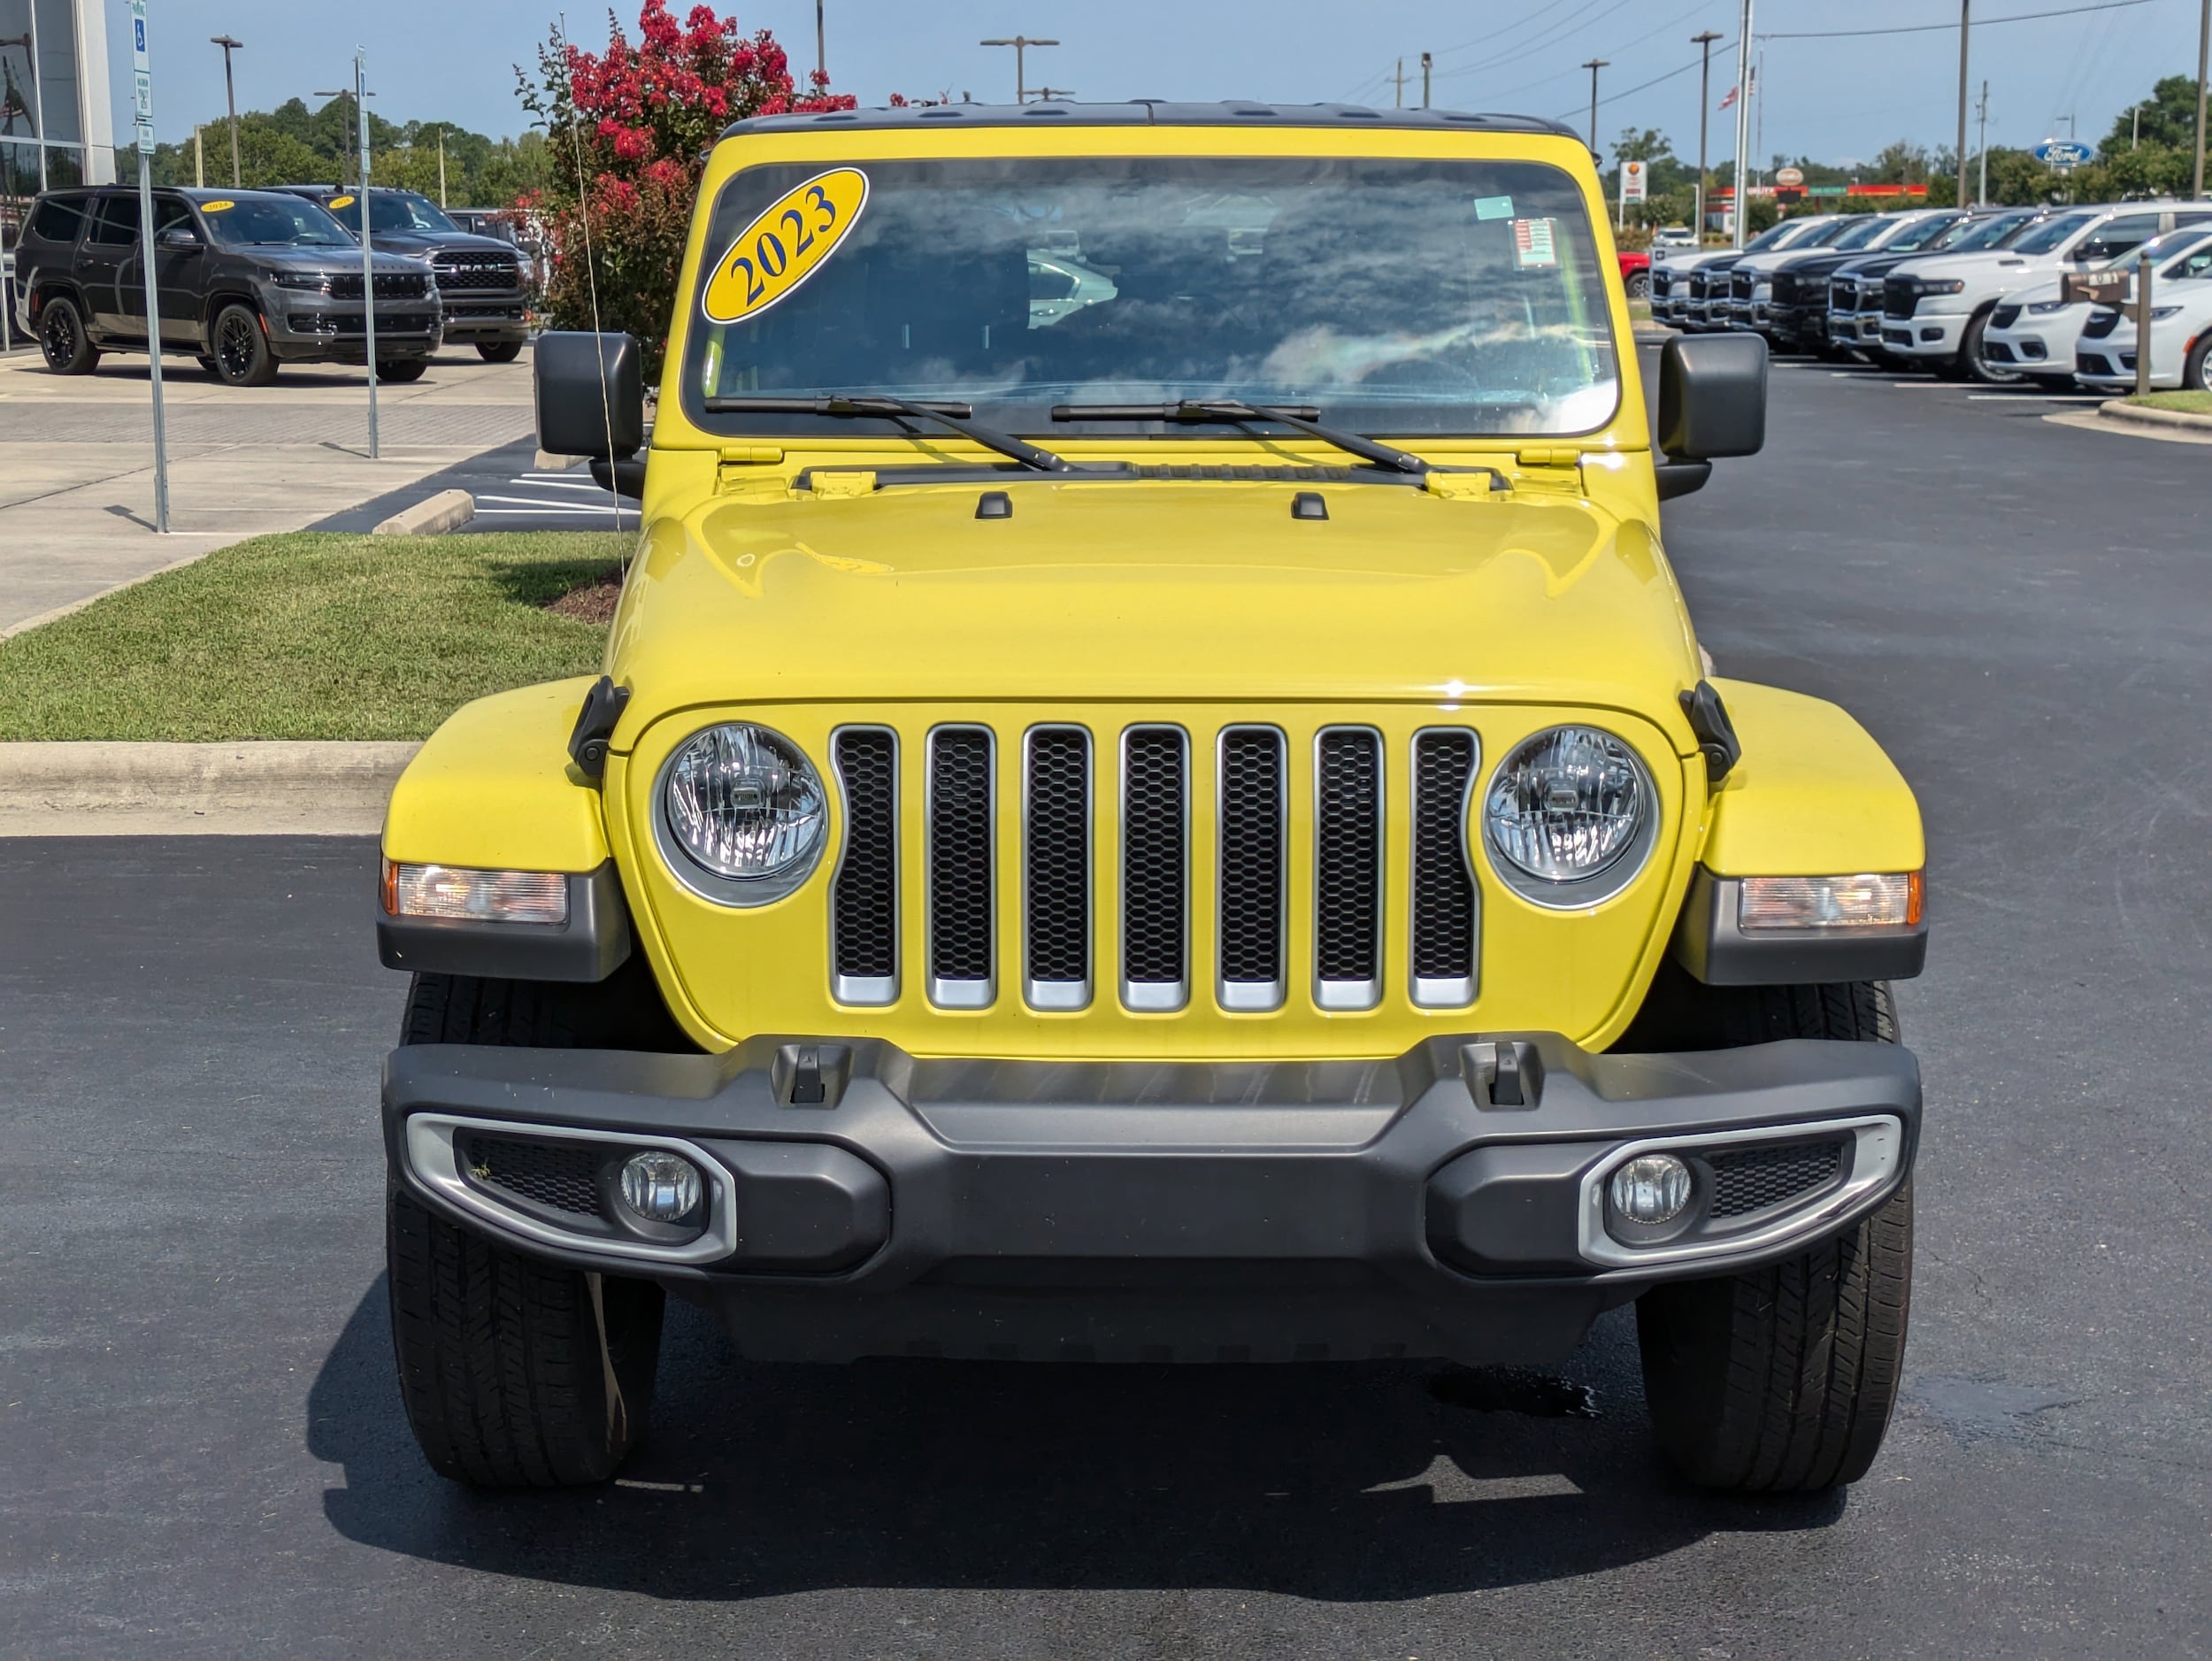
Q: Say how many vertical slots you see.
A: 7